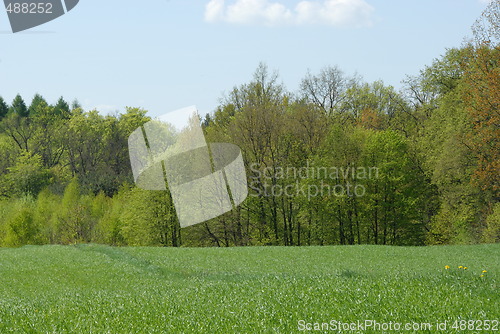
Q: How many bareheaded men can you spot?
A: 0